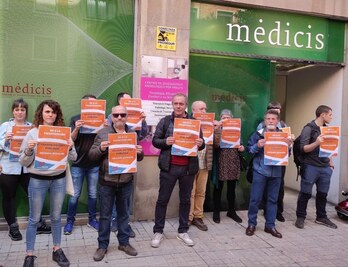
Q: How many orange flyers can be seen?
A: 11